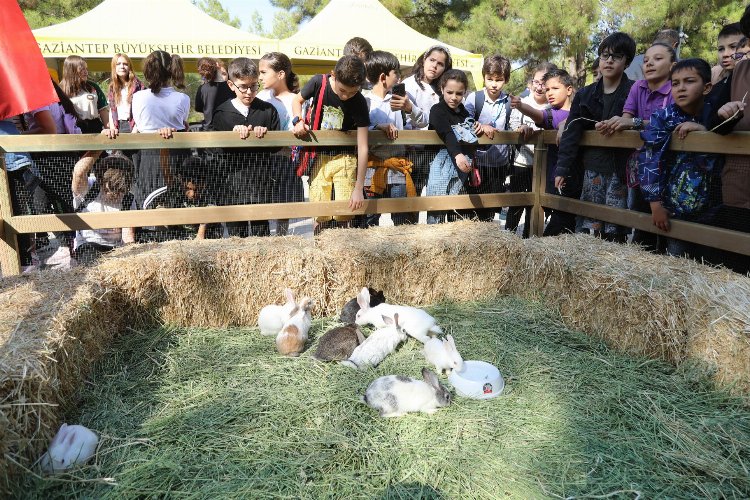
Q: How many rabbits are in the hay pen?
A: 9